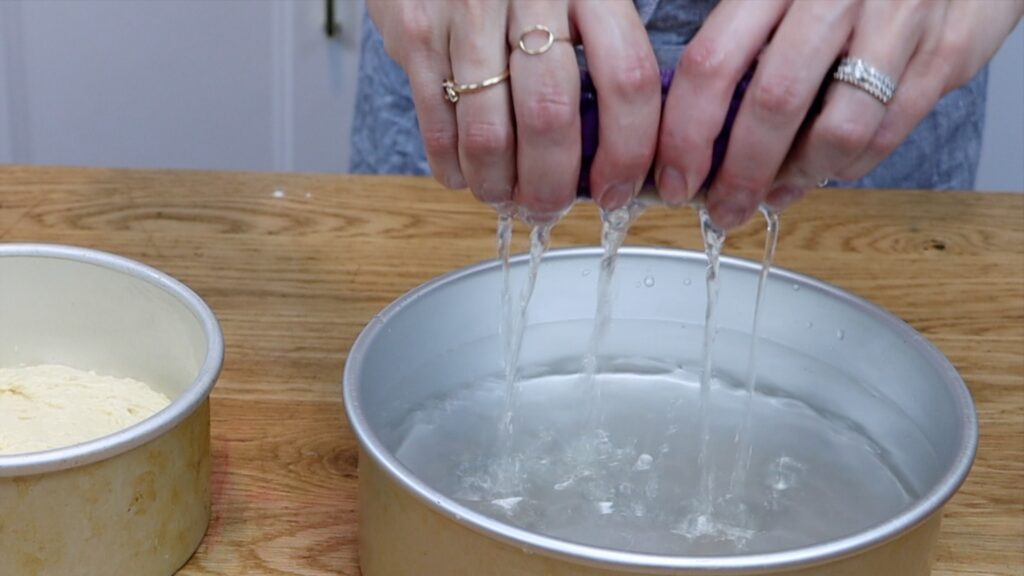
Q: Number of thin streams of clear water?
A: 5